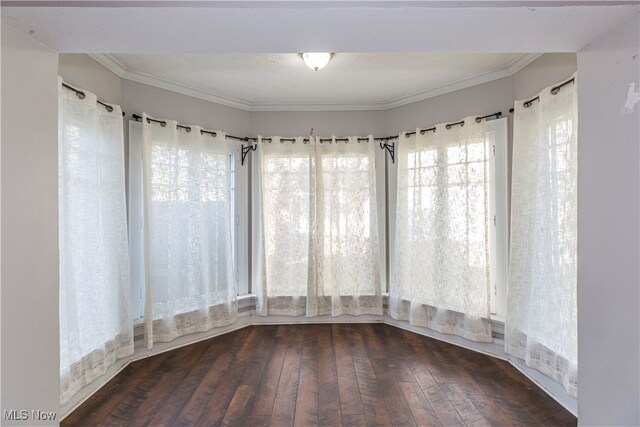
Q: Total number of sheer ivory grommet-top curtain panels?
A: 6